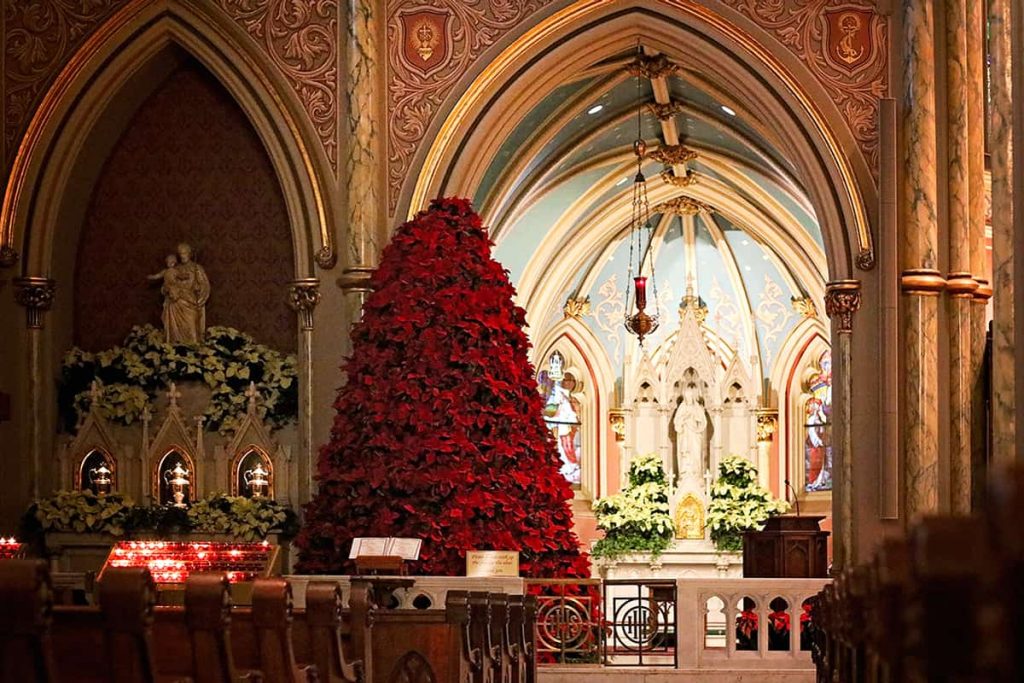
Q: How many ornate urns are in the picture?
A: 3